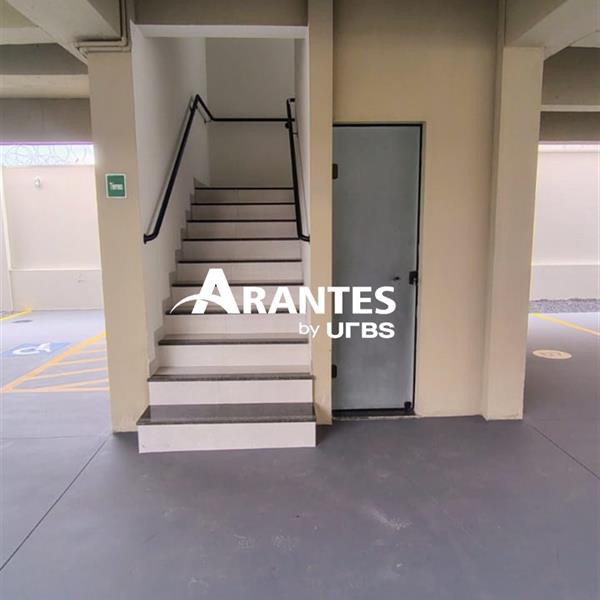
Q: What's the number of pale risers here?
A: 10